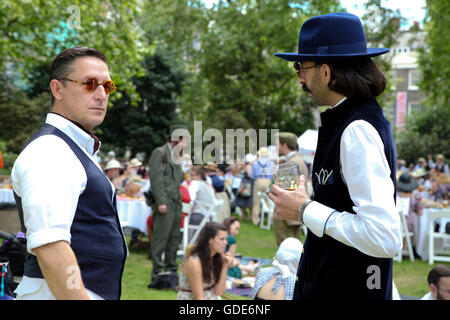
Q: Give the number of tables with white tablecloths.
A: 3